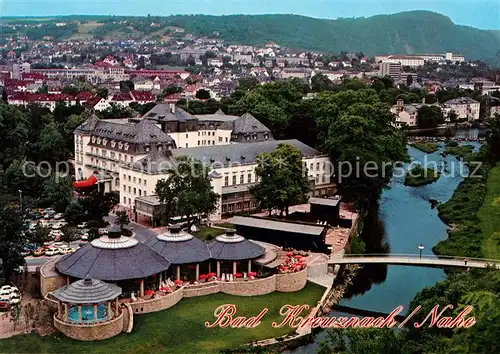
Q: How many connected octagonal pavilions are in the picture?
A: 3